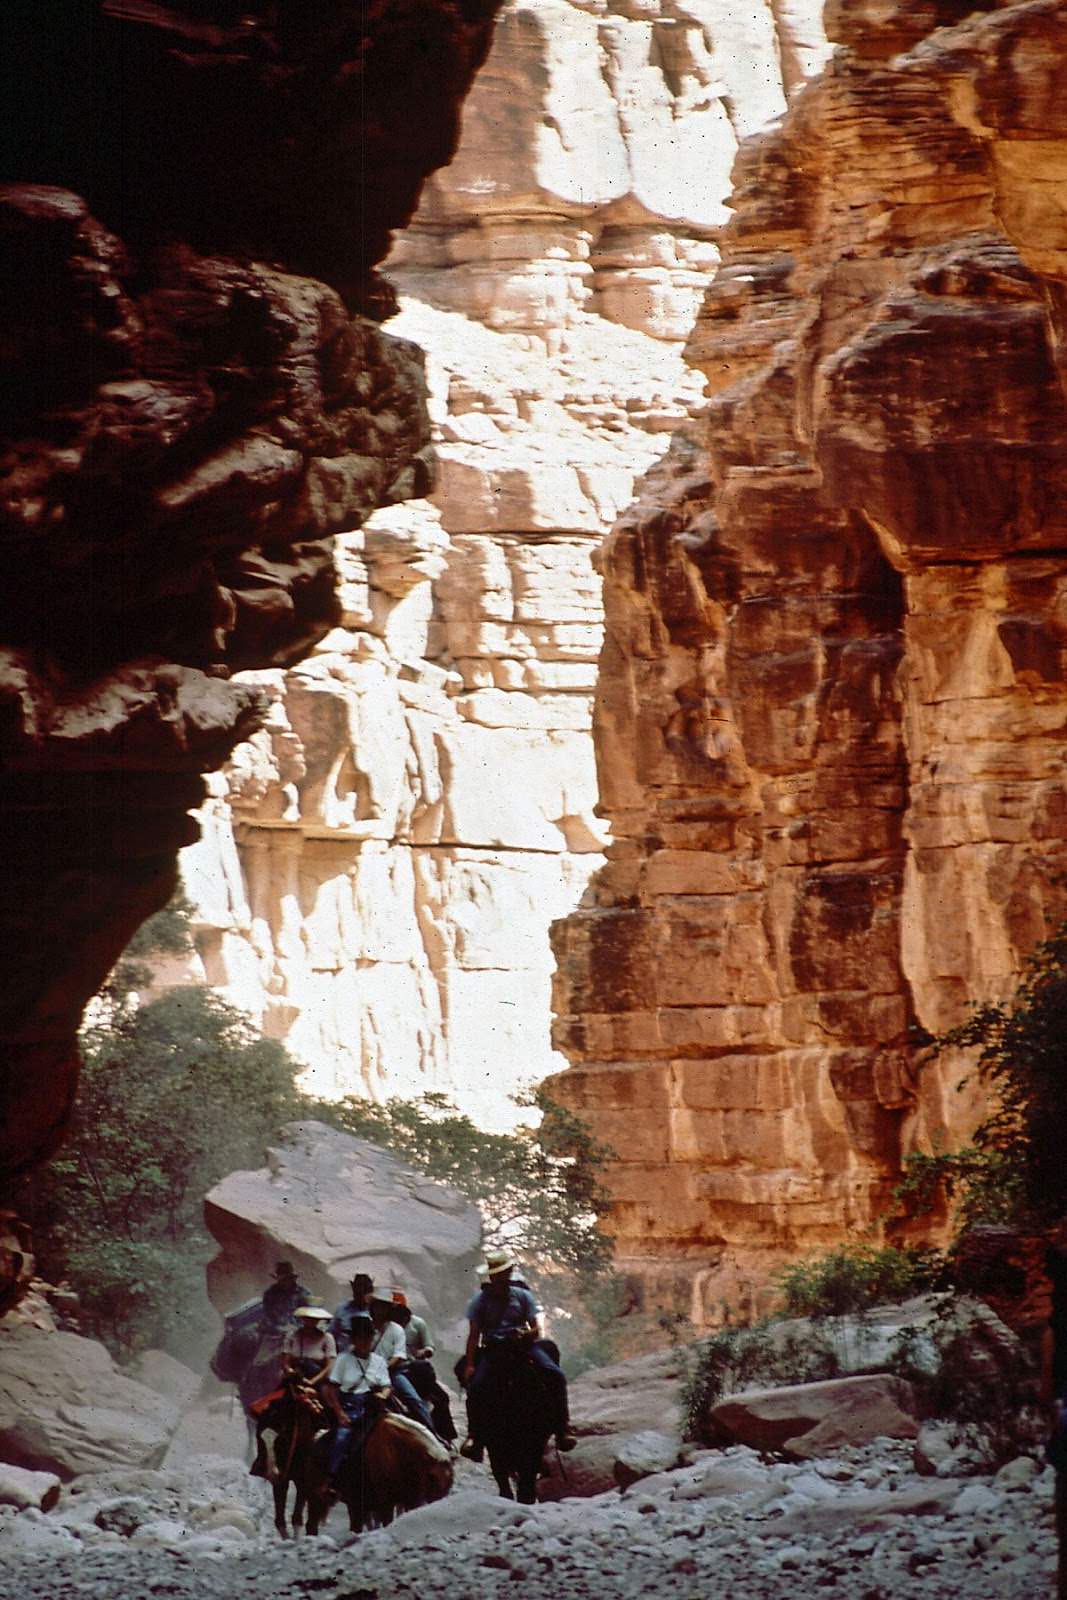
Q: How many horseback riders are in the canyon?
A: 7